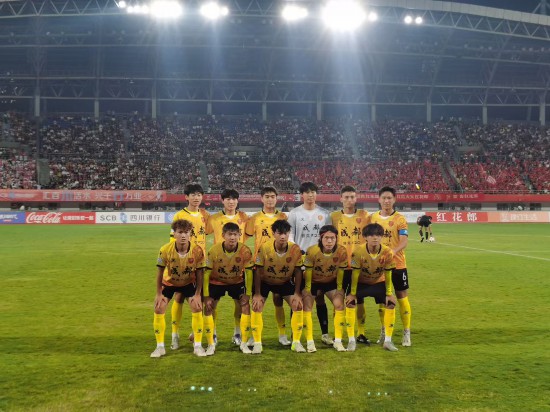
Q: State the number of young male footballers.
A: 11